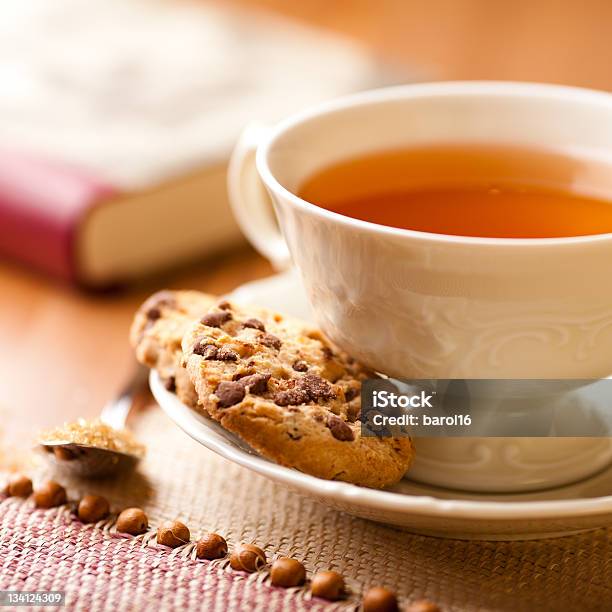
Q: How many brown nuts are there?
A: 11